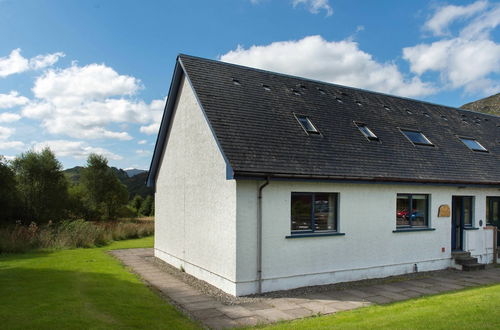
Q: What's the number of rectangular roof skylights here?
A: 4